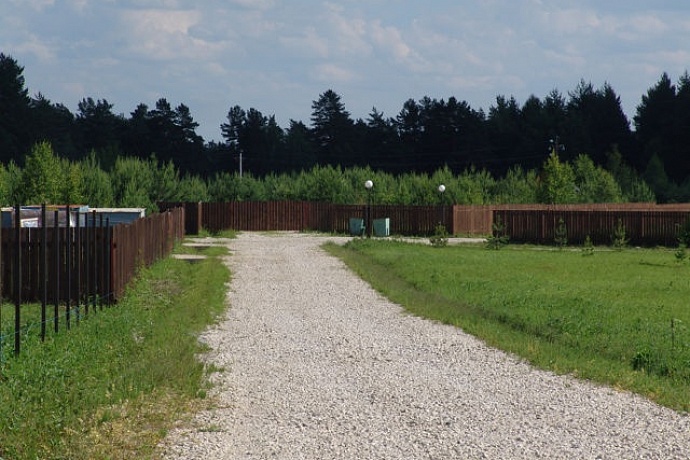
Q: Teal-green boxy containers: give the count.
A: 2